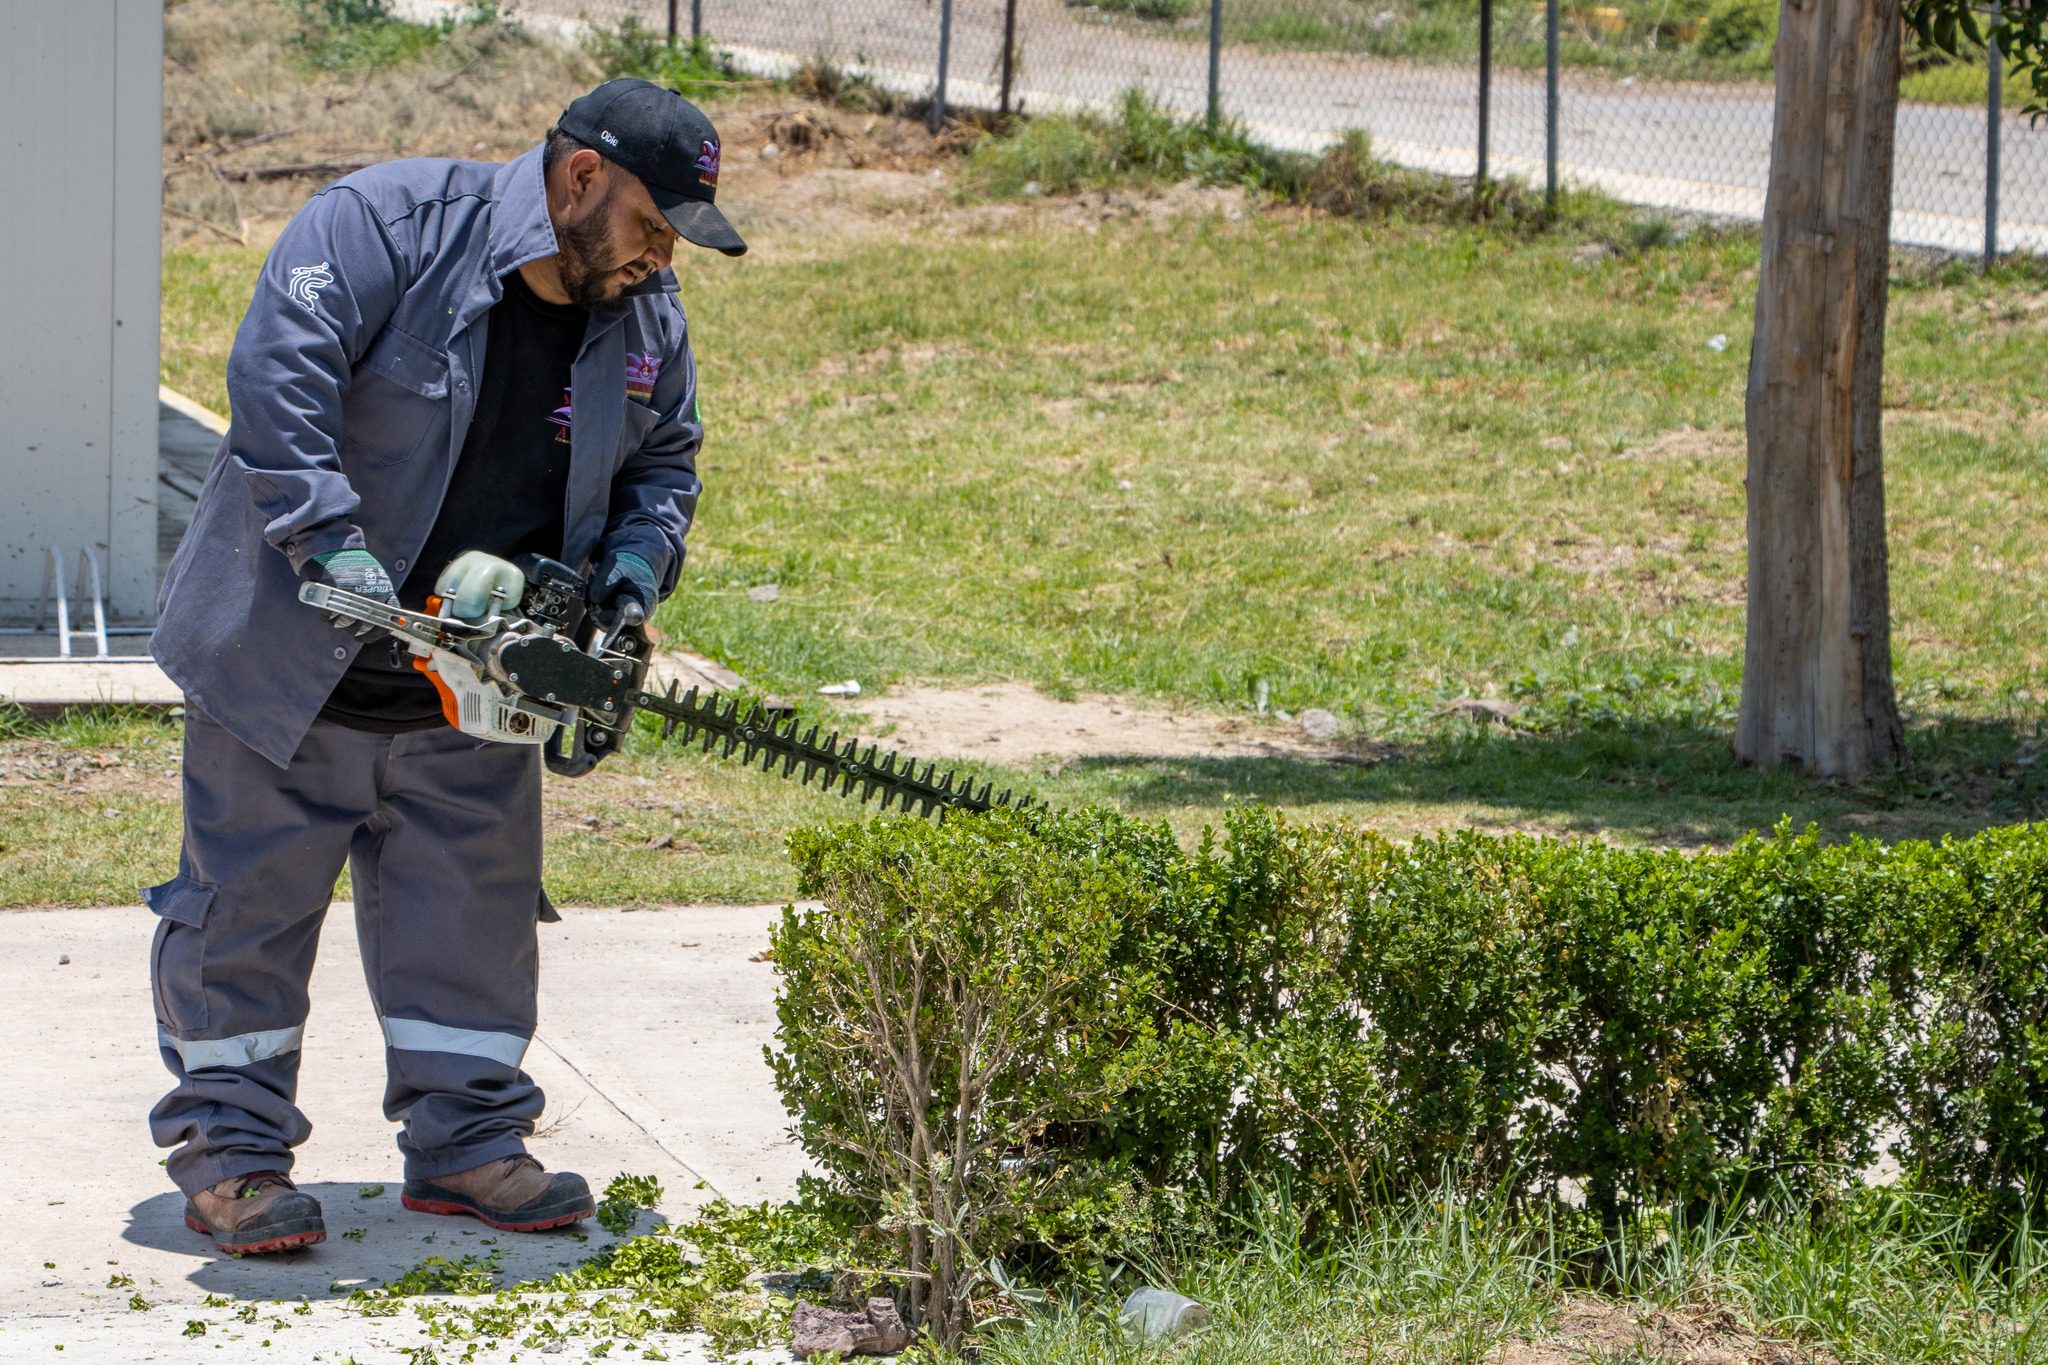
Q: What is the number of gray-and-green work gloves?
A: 2